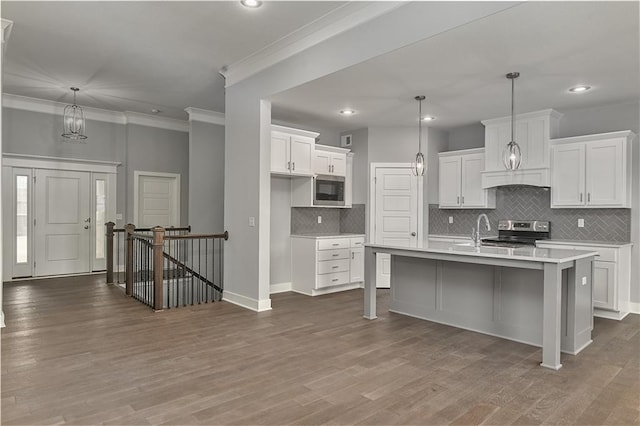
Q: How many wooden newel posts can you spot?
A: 3